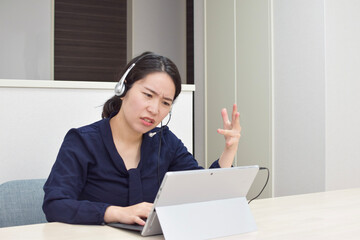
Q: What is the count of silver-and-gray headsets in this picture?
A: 1